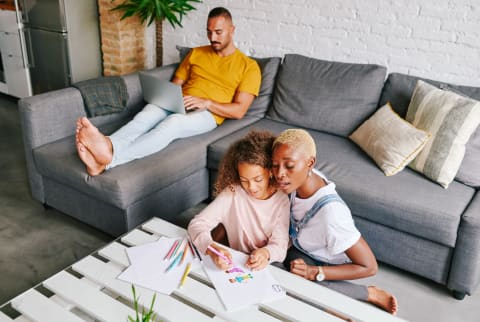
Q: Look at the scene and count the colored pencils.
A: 9